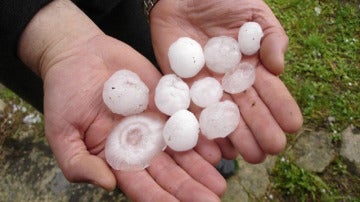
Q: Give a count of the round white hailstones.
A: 10